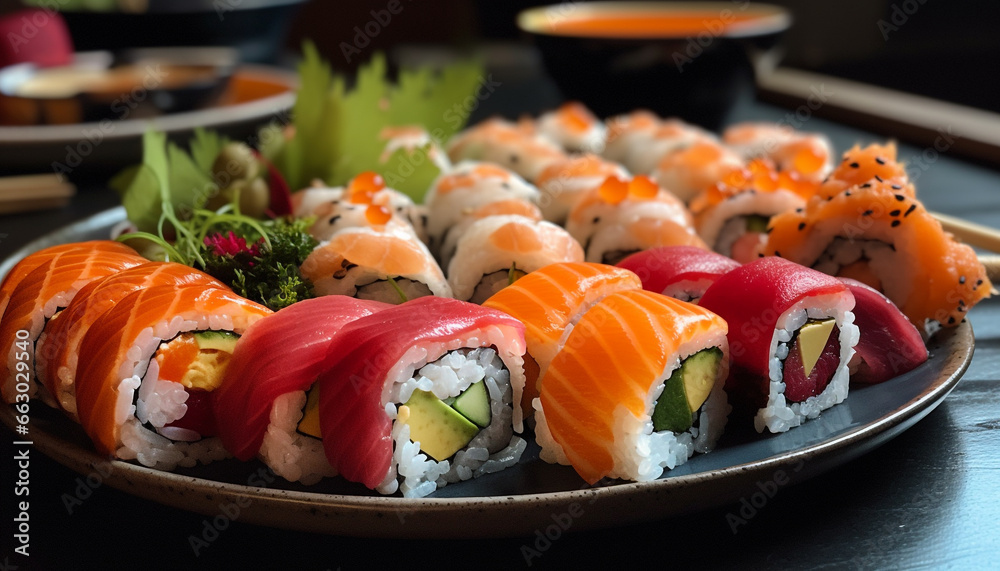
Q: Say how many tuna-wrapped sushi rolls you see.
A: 5